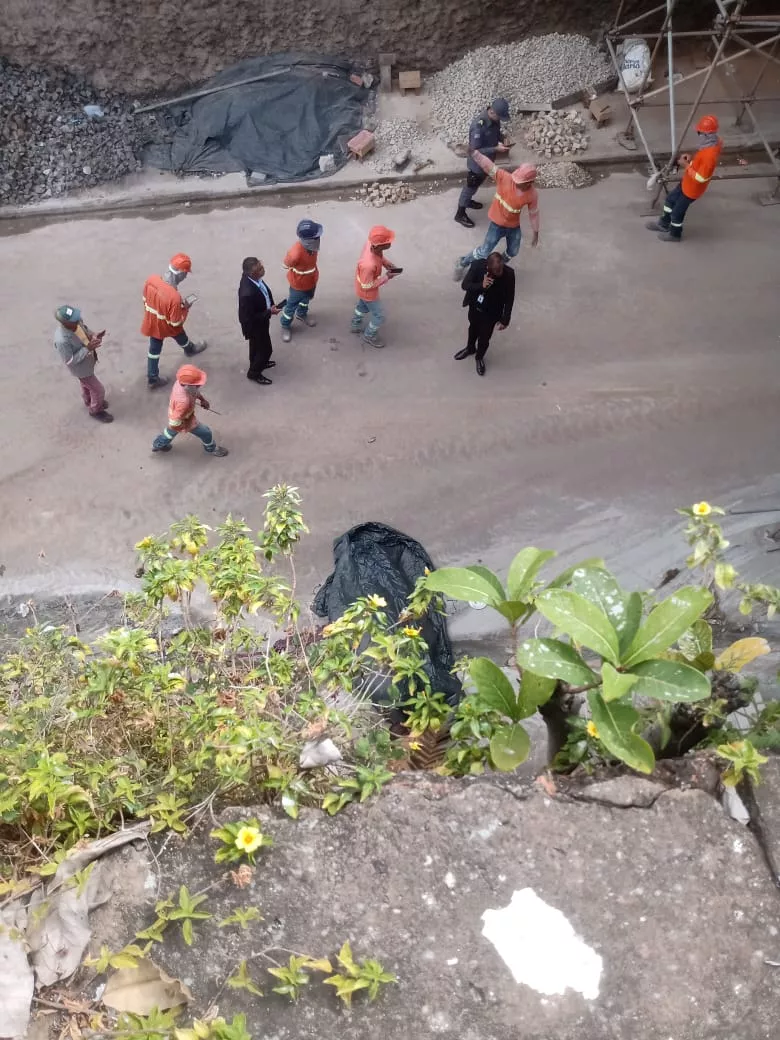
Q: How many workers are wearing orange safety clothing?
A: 6